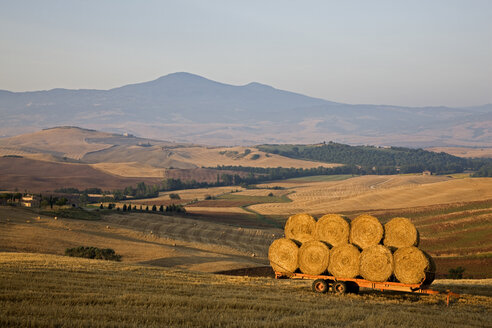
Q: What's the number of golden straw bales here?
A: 9